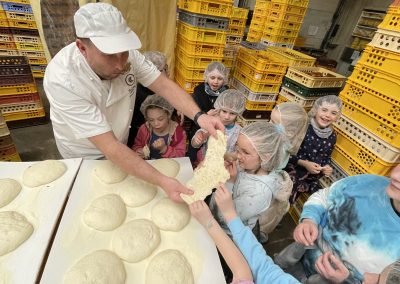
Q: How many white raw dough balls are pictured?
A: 11